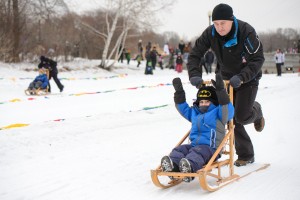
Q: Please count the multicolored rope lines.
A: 3